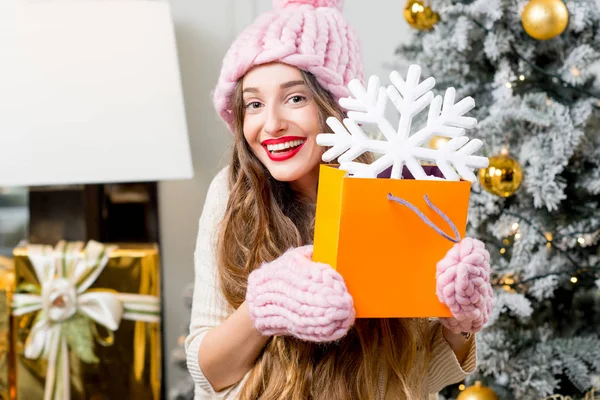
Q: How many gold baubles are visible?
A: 5